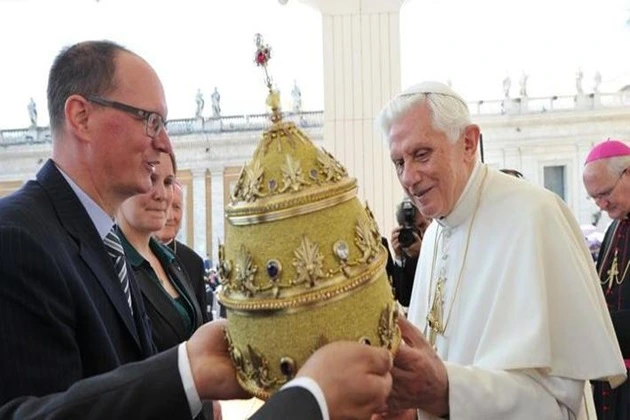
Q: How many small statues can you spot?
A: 8